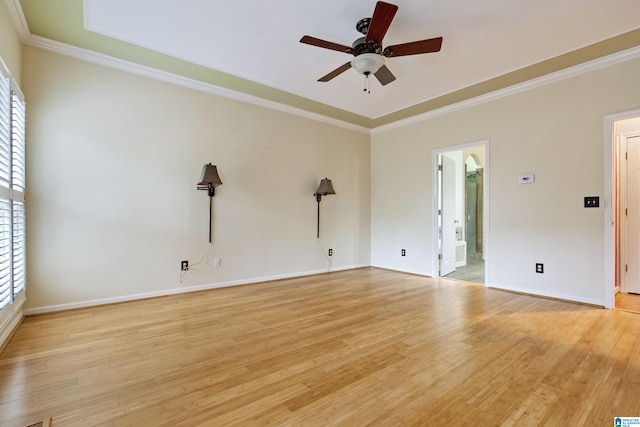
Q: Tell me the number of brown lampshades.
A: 2